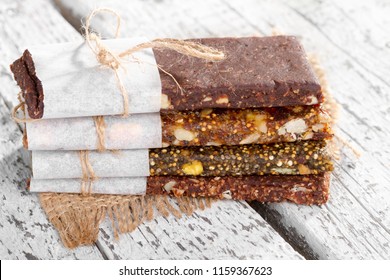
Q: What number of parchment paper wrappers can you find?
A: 4